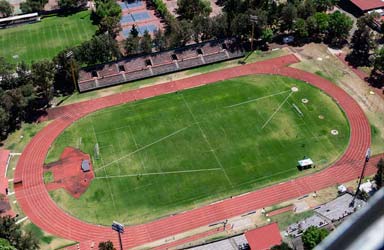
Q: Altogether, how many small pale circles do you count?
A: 4